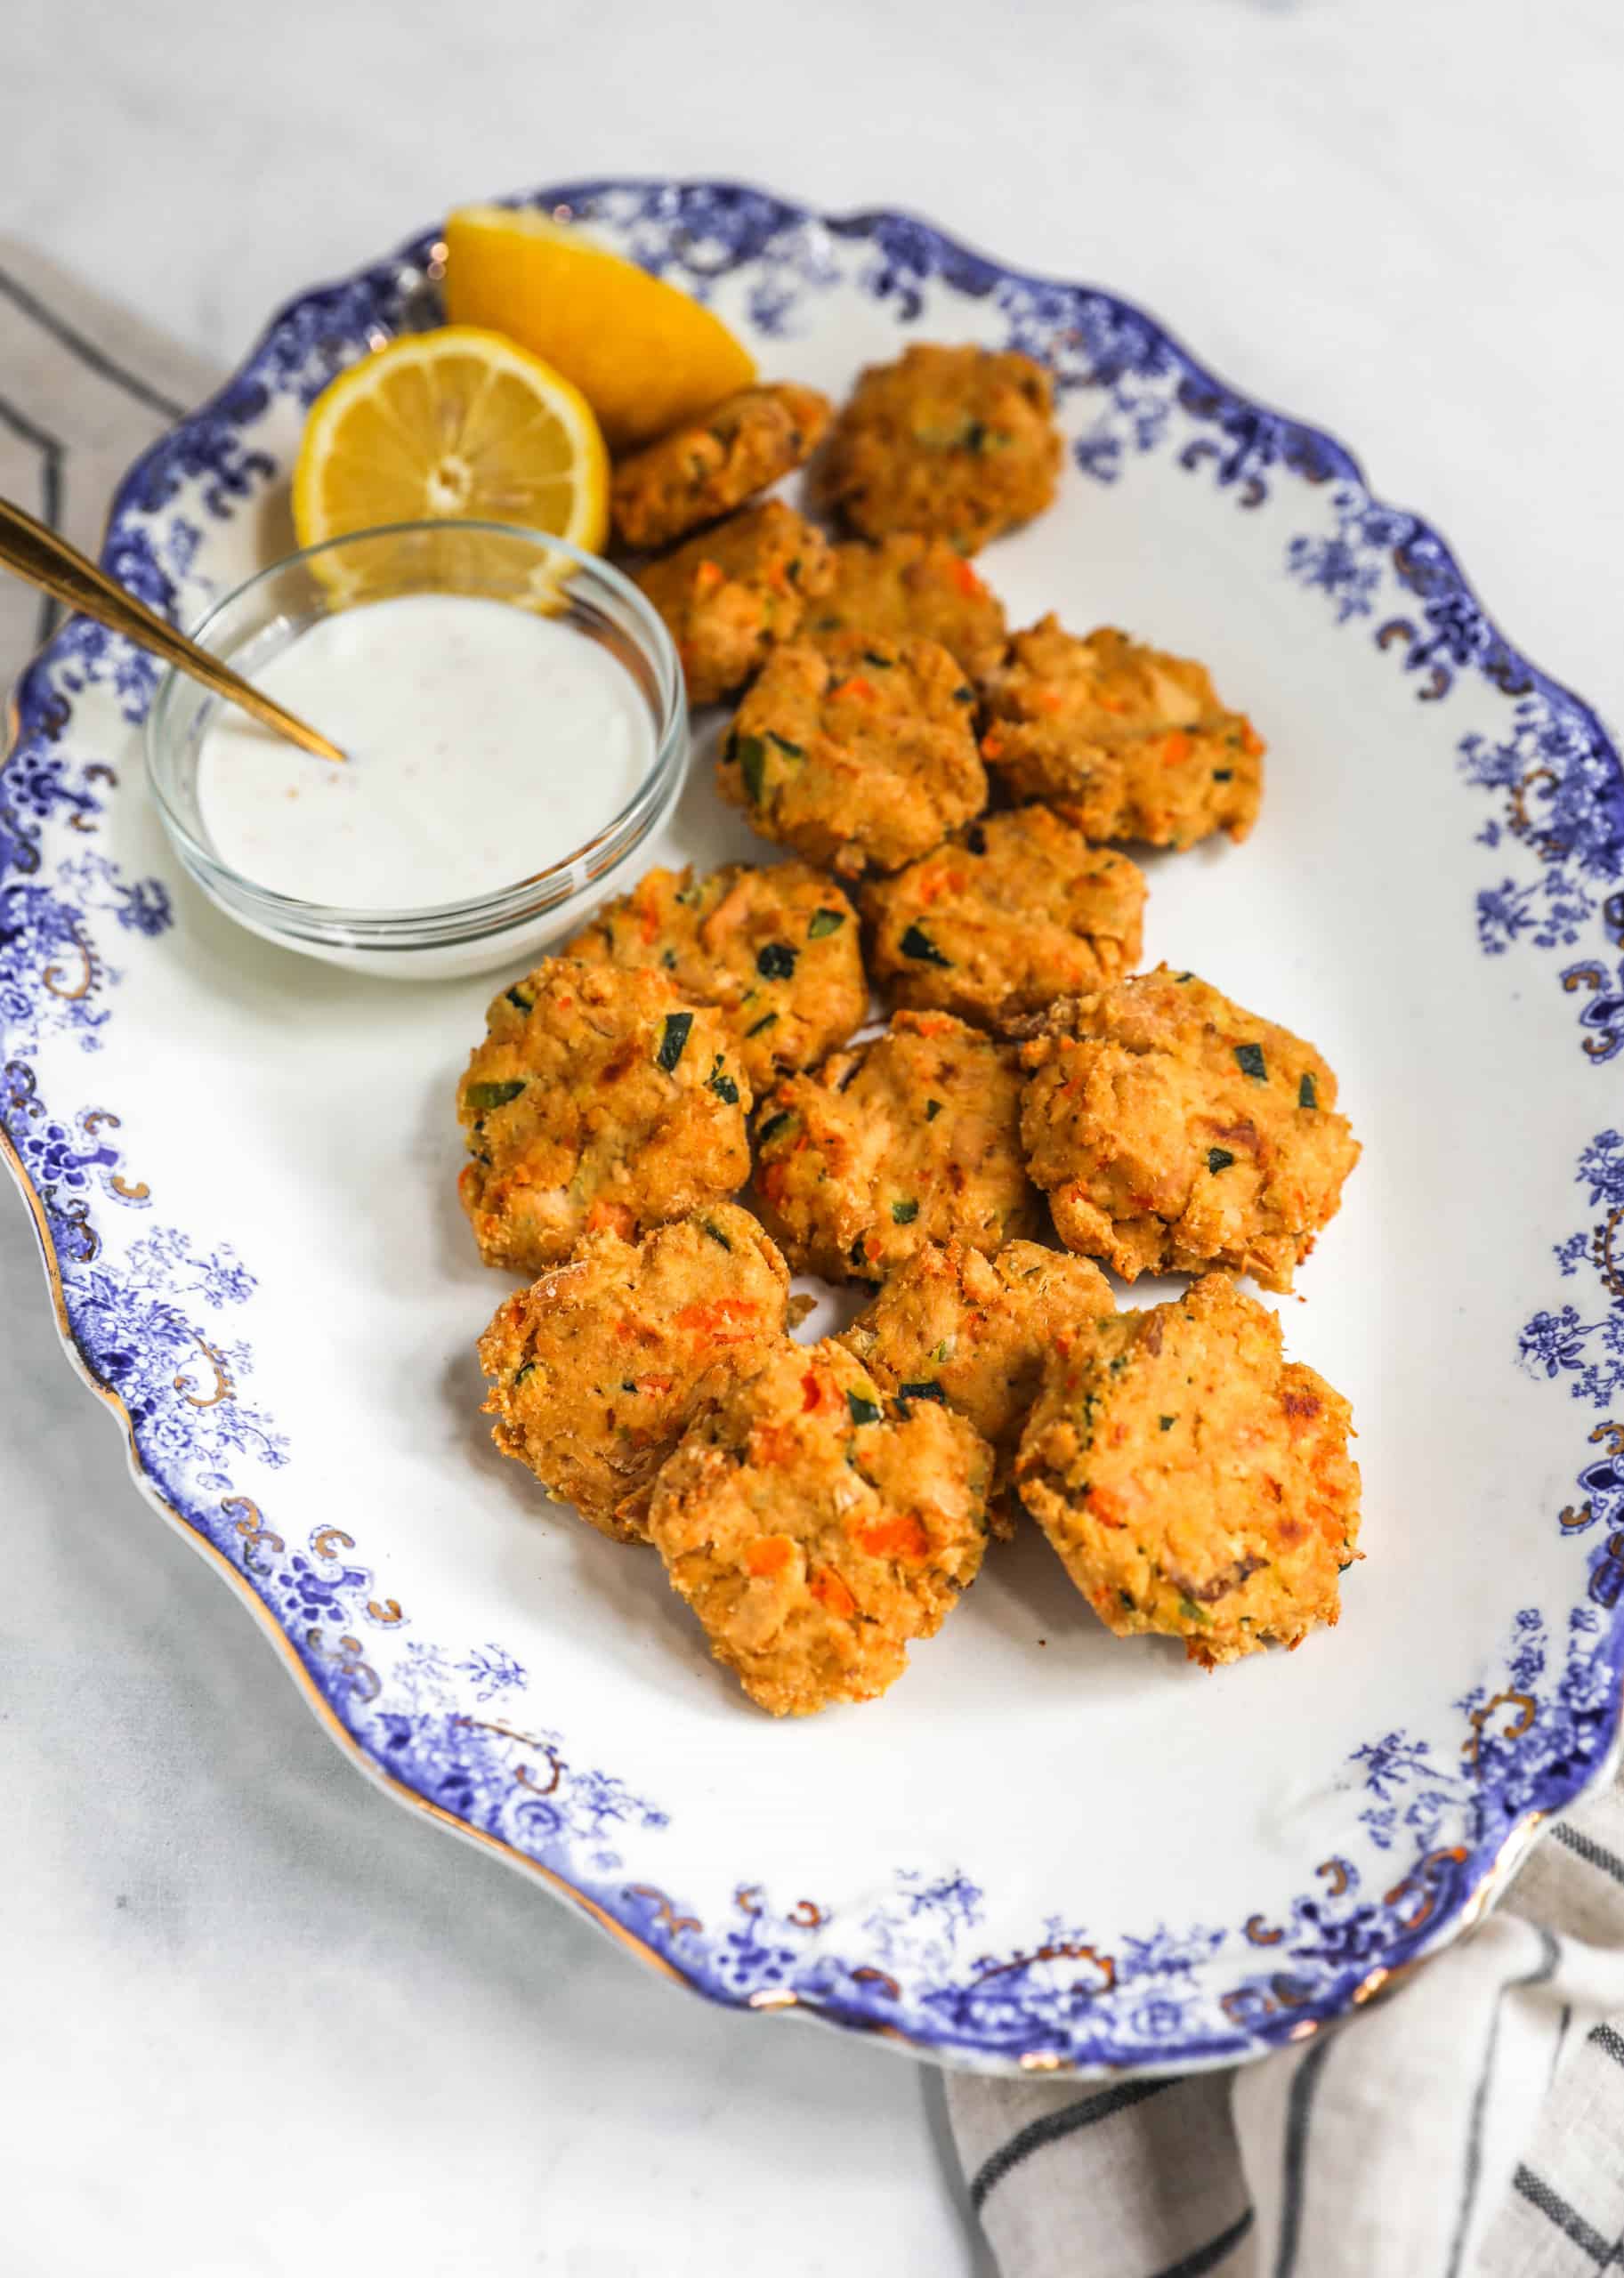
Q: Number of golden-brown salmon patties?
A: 15